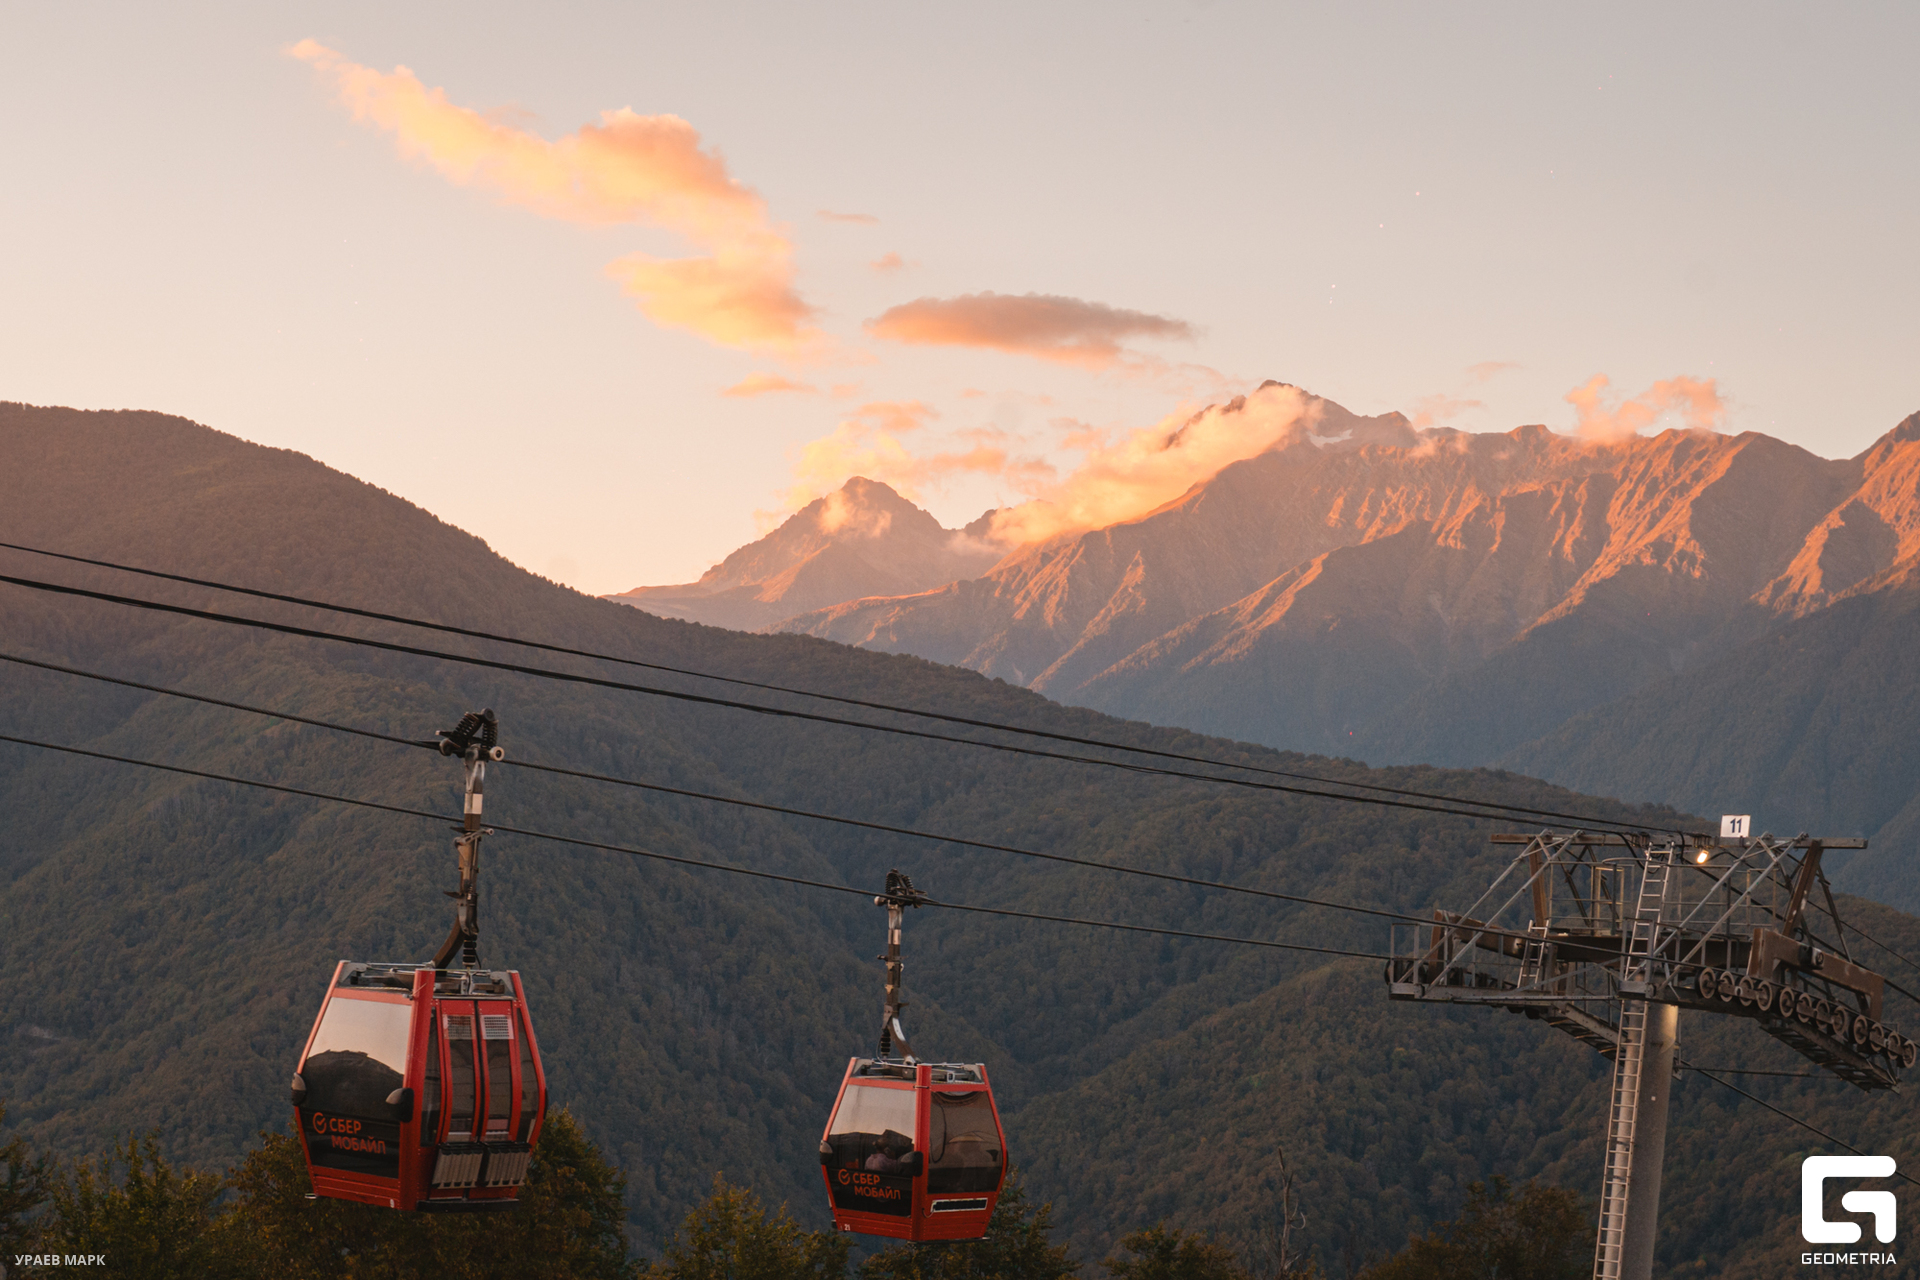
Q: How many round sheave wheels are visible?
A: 12